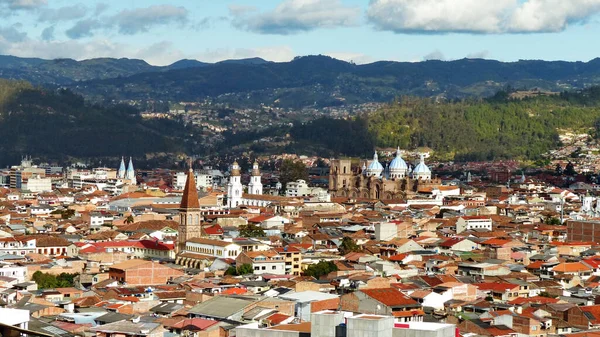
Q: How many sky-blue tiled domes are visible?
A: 3